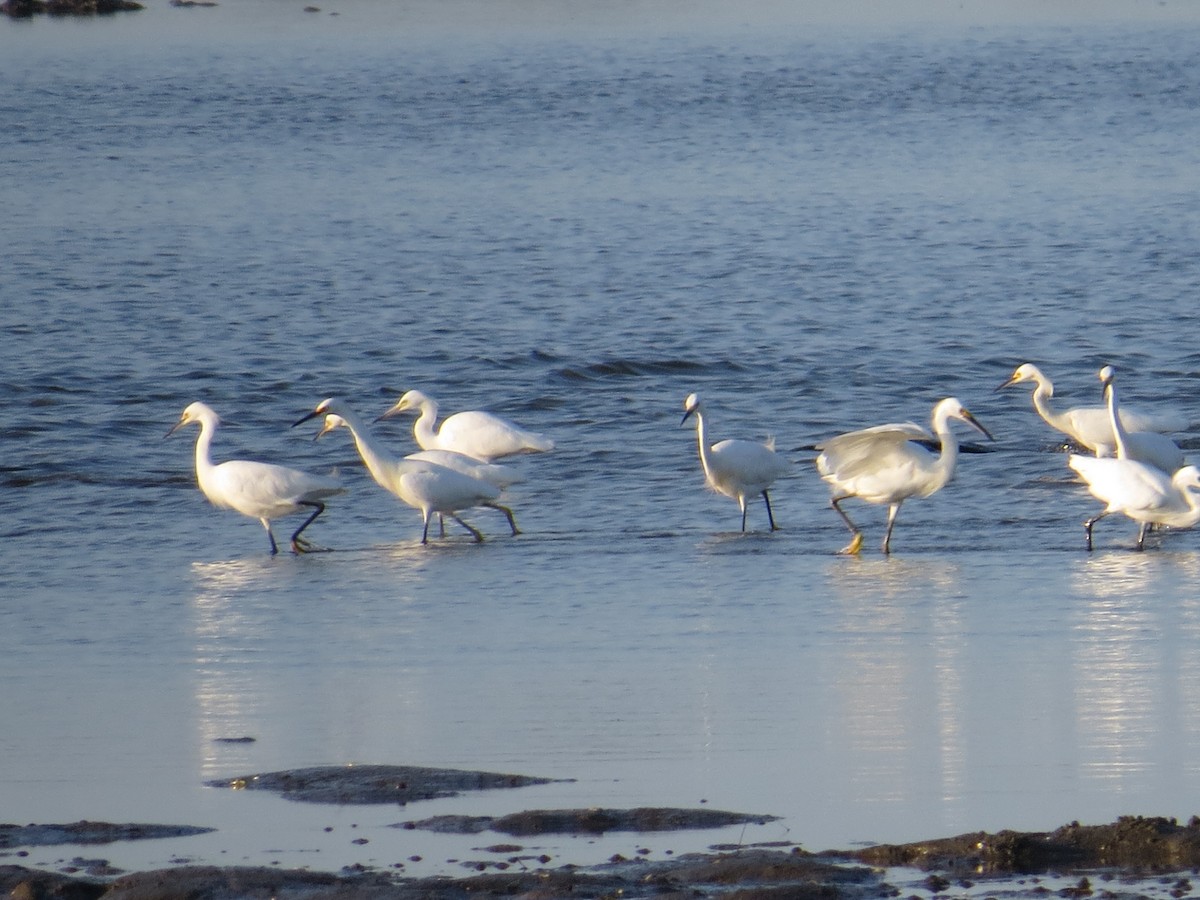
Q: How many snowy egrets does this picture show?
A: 9